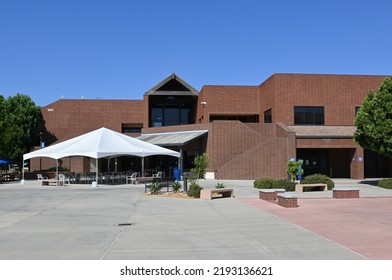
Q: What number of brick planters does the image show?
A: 3